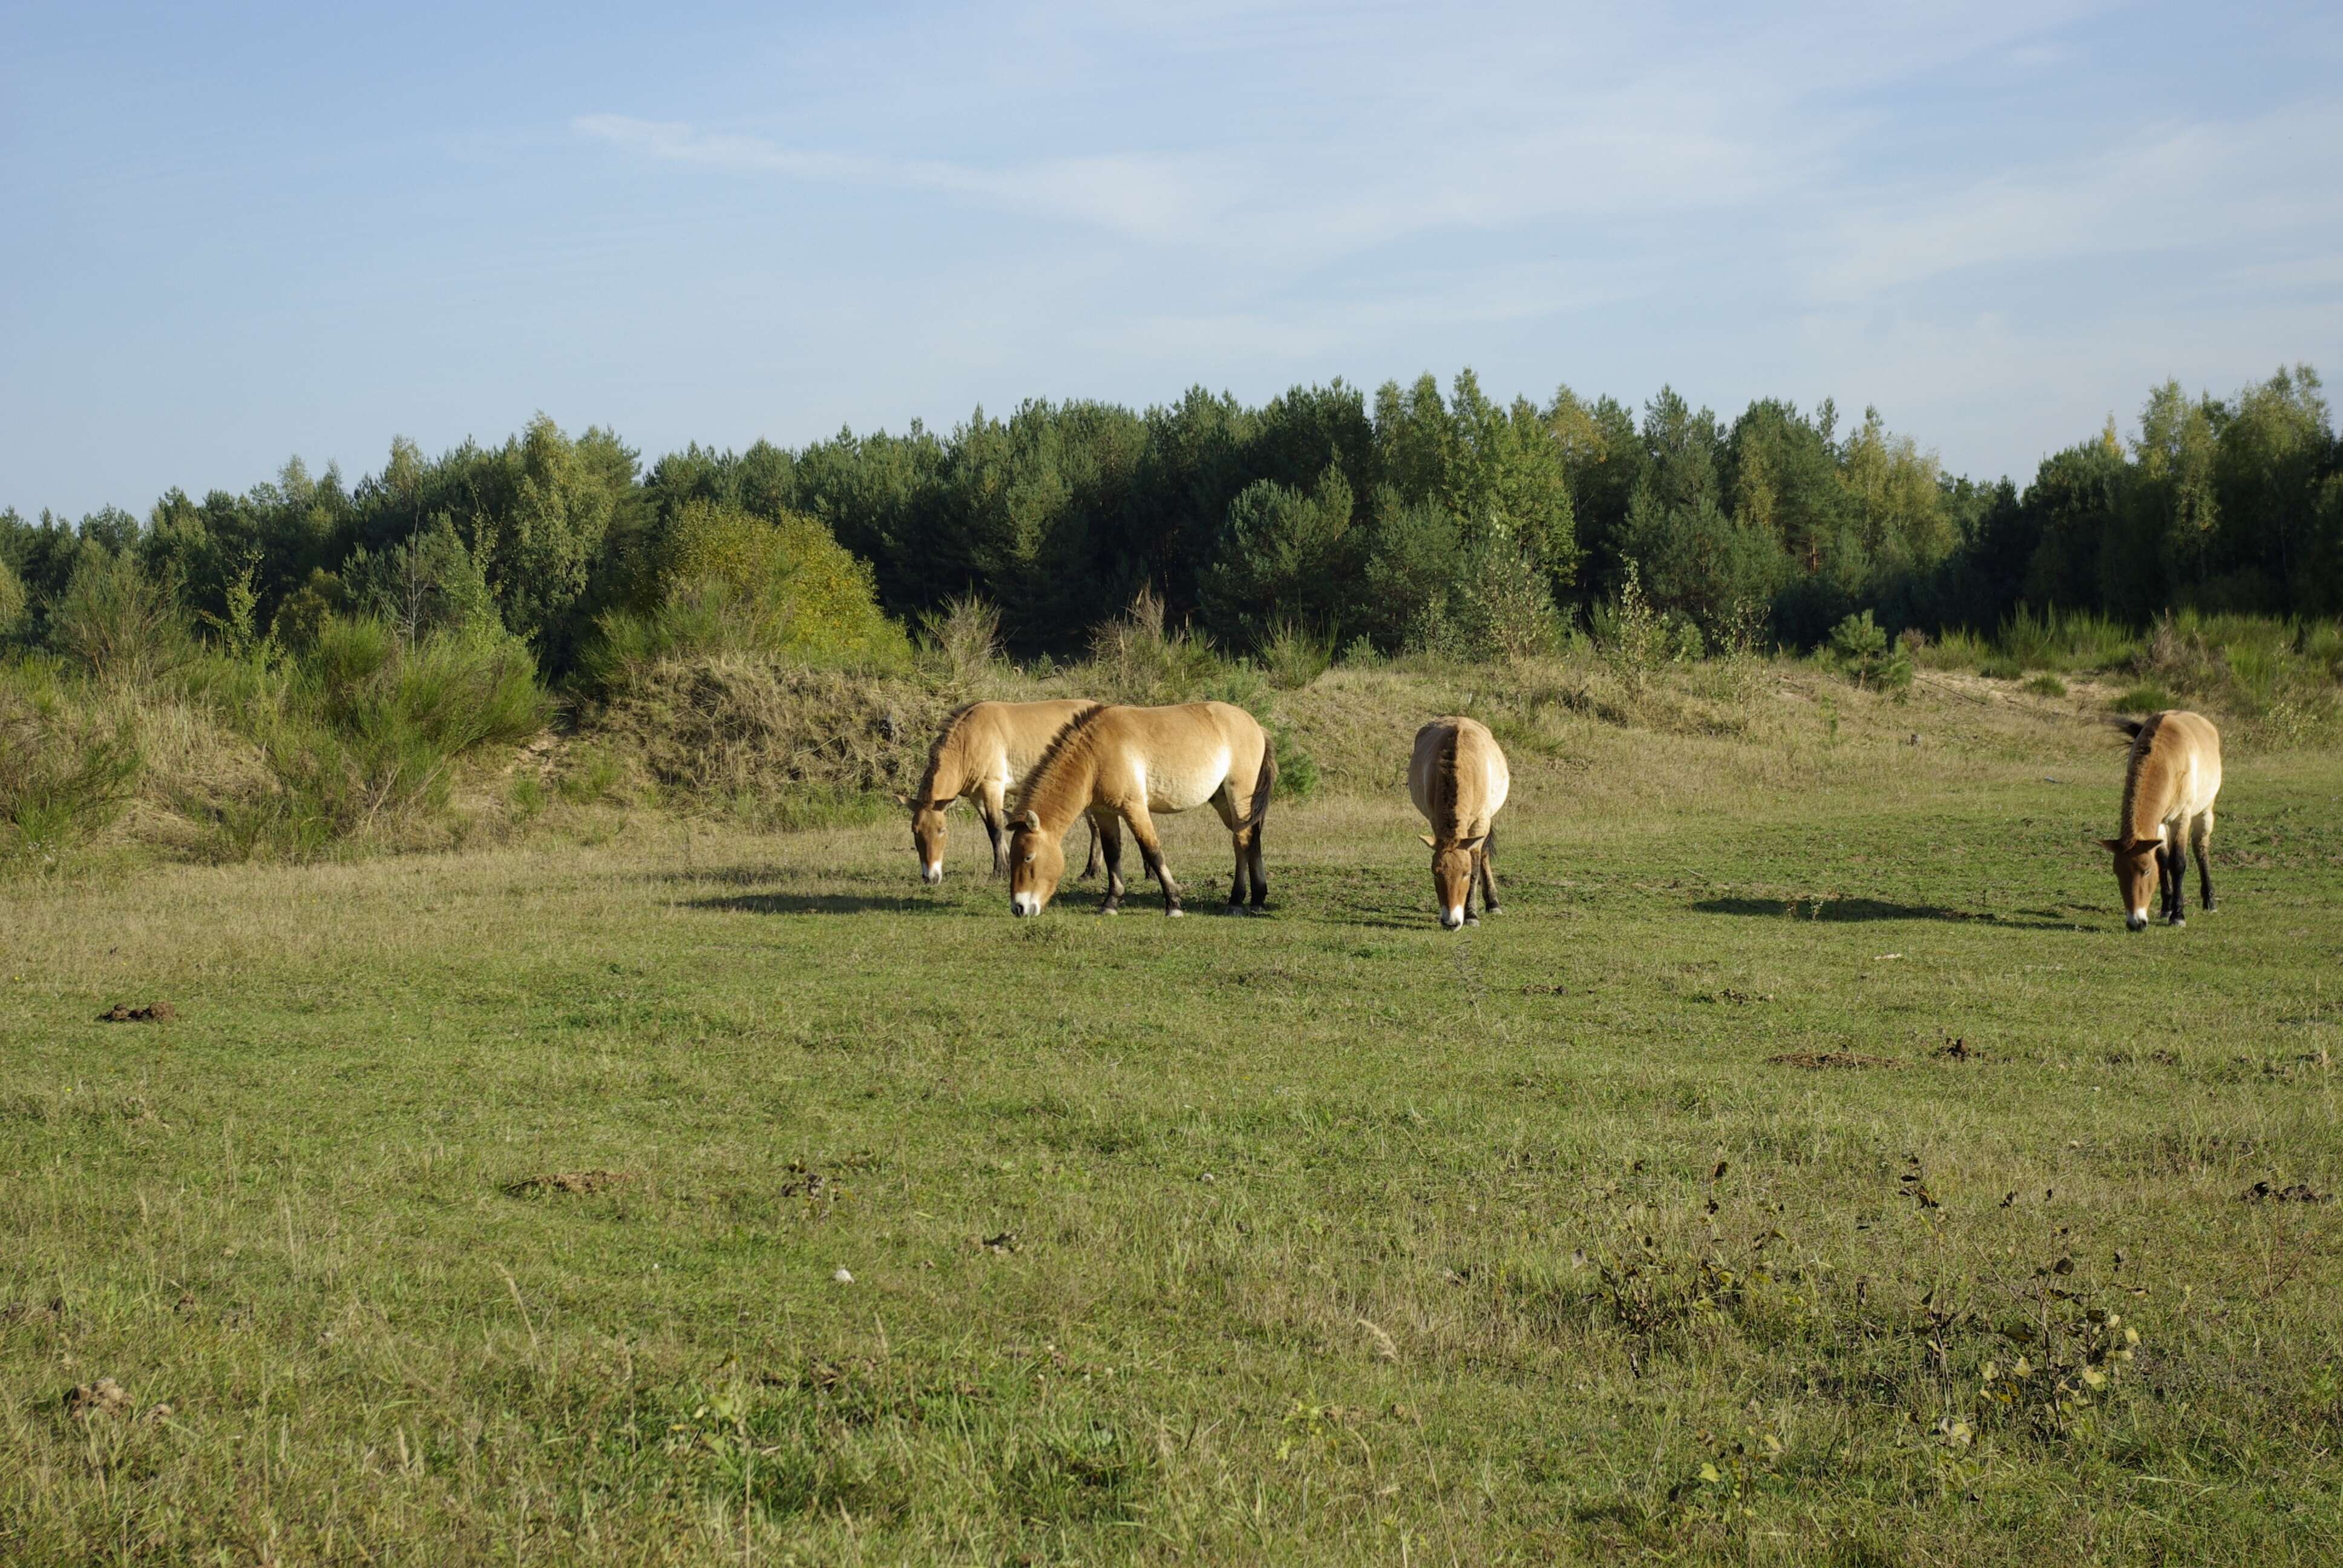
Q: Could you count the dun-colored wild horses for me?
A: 4